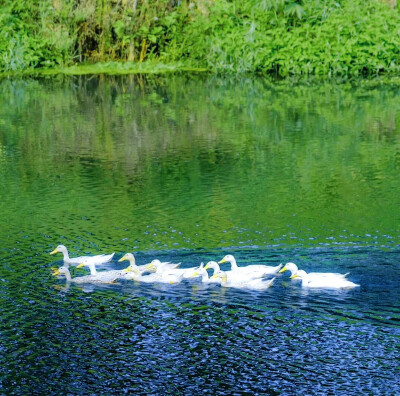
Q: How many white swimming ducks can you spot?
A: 12